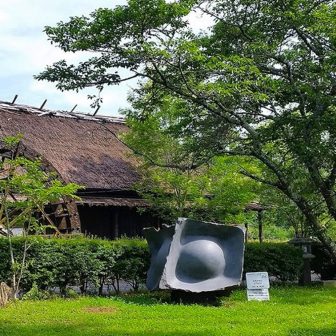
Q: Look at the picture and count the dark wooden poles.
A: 4